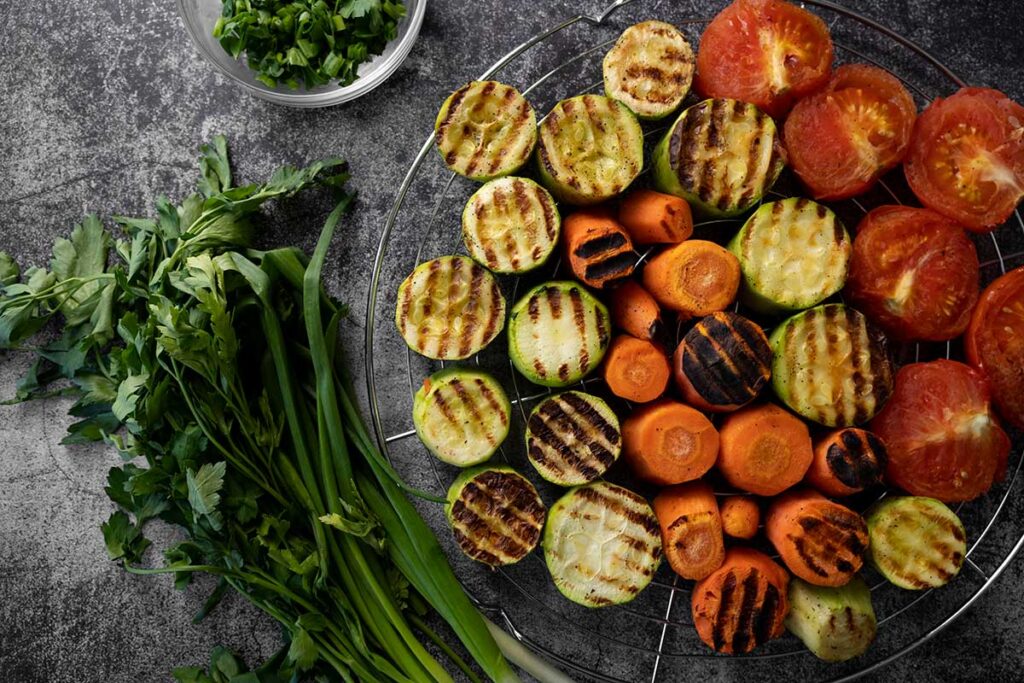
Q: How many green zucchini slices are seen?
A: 15